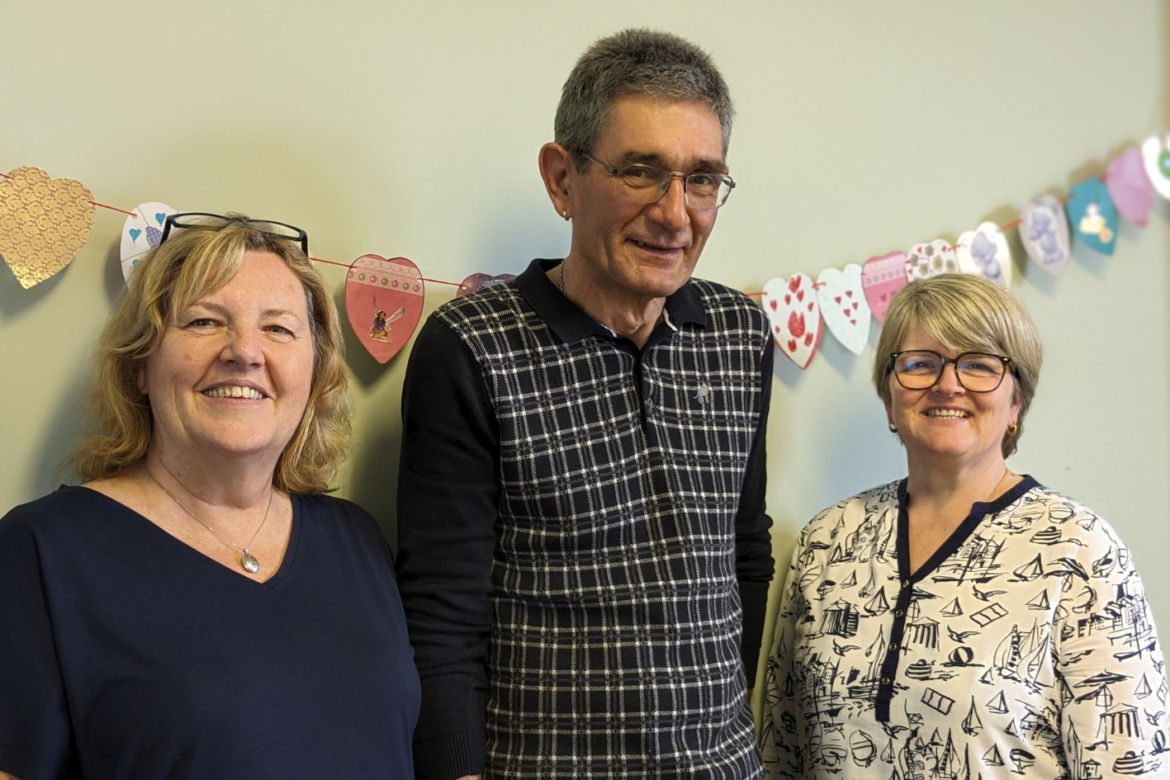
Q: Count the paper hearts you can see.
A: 13